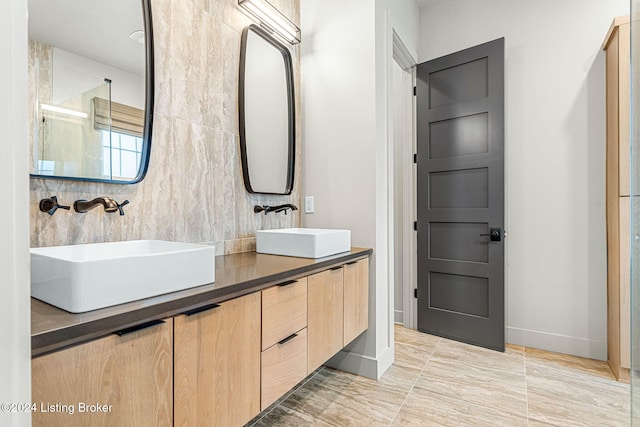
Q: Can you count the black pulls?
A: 6